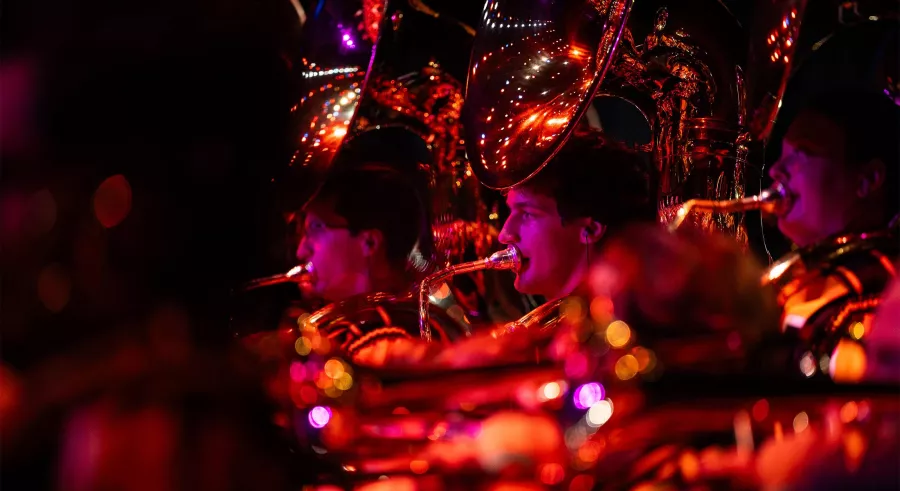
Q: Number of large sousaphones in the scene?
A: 3